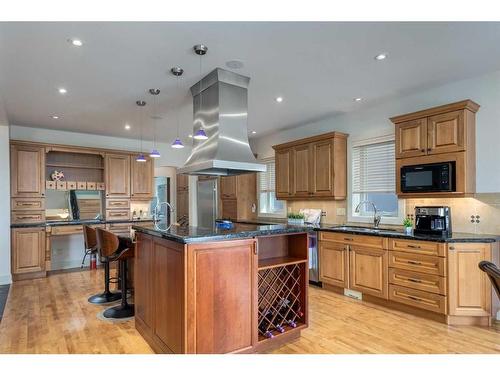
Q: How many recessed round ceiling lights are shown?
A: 8